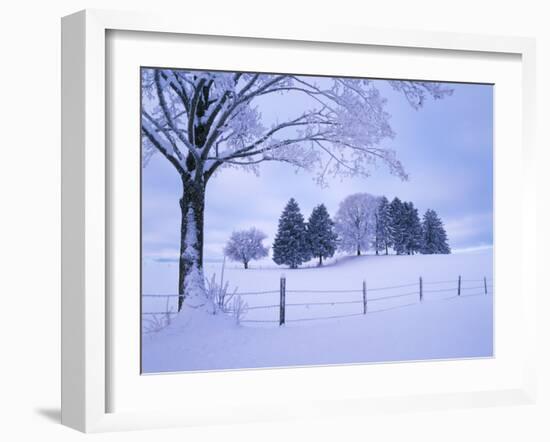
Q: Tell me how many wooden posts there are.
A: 5